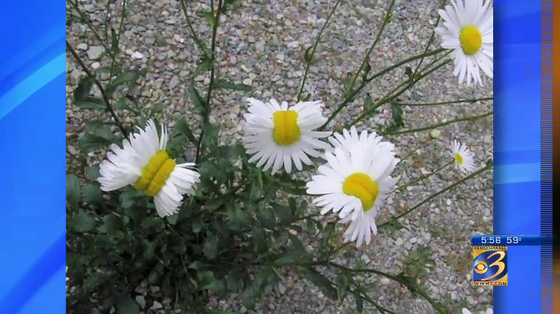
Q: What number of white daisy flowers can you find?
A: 5